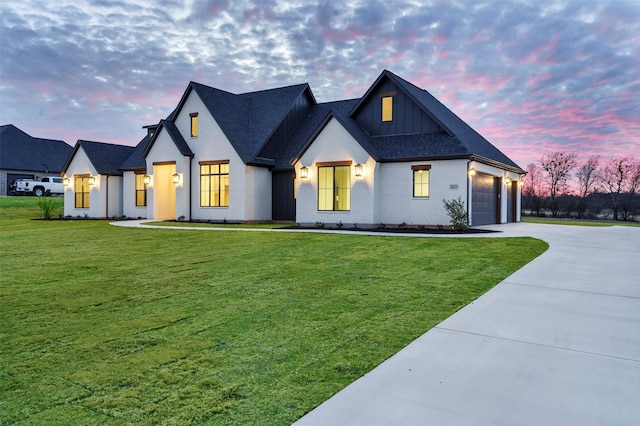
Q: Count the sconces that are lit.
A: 9